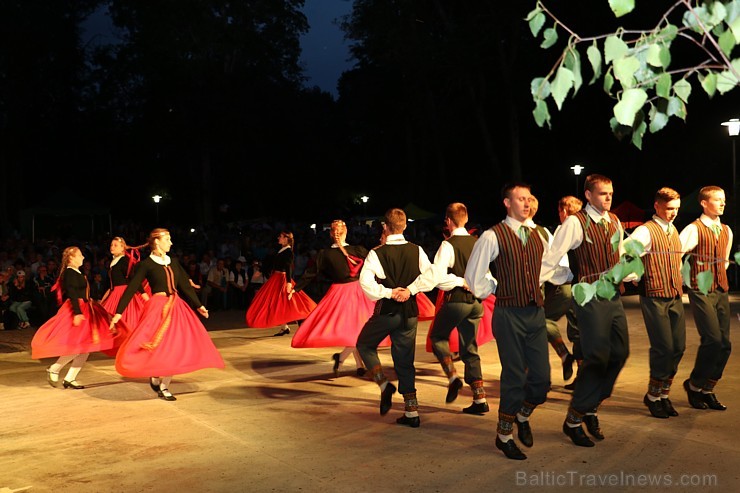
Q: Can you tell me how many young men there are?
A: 8